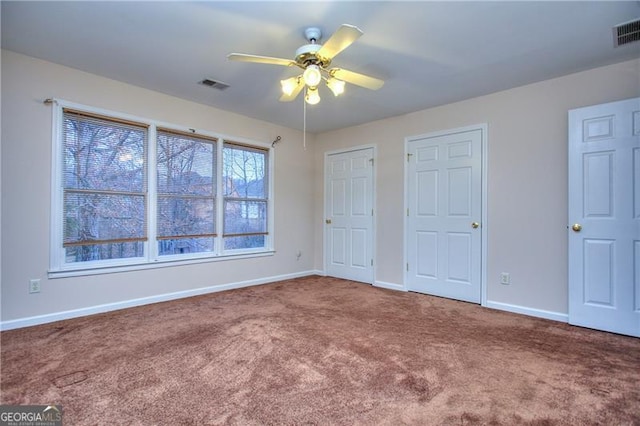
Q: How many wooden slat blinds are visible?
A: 3